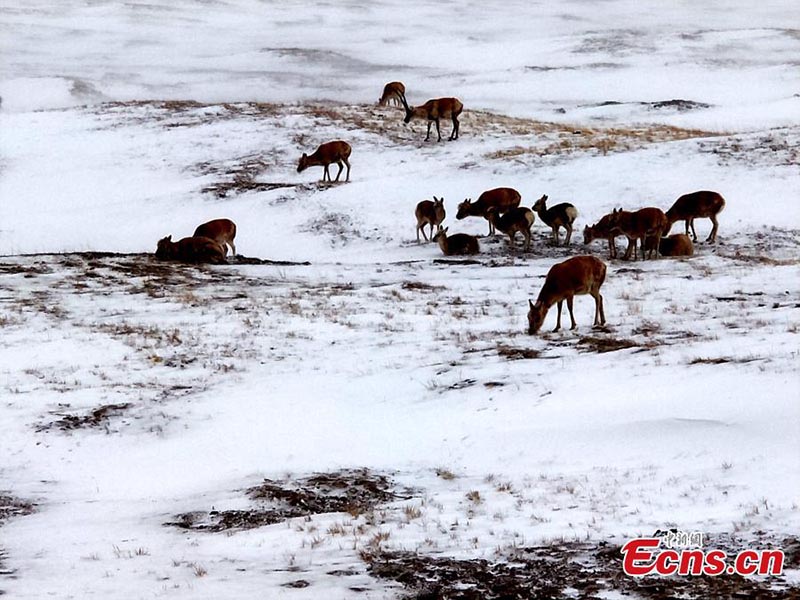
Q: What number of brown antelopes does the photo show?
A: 15